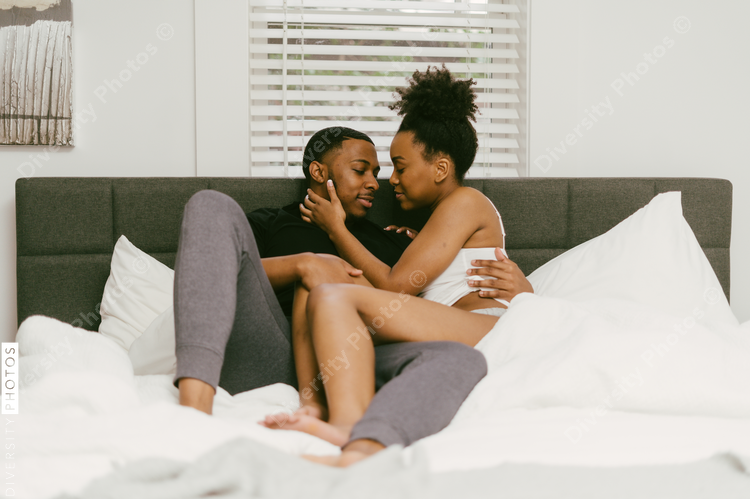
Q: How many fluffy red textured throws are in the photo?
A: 0